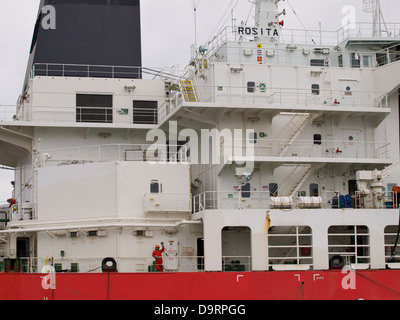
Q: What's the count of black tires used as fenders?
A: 2